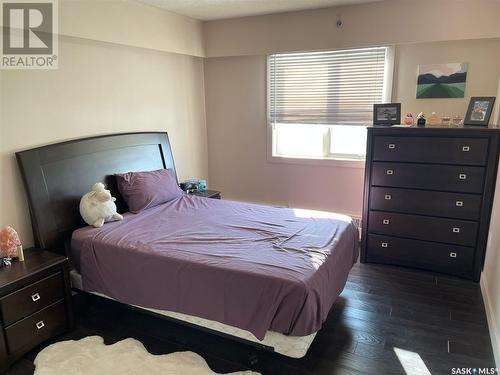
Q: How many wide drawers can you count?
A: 5